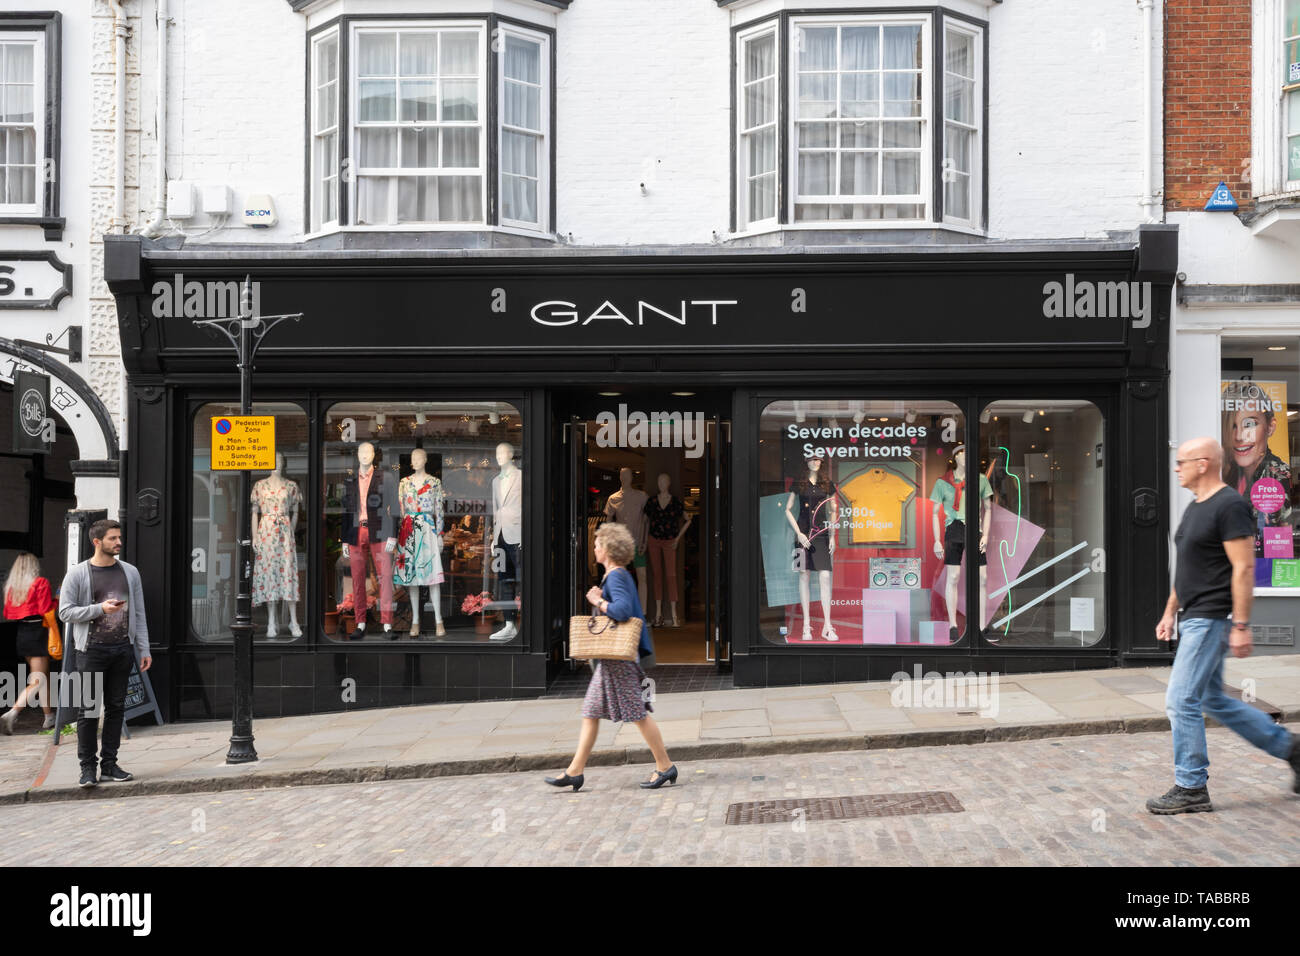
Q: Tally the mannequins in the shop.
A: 8